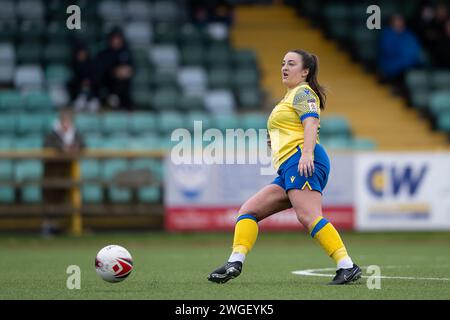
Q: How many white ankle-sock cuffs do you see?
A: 2